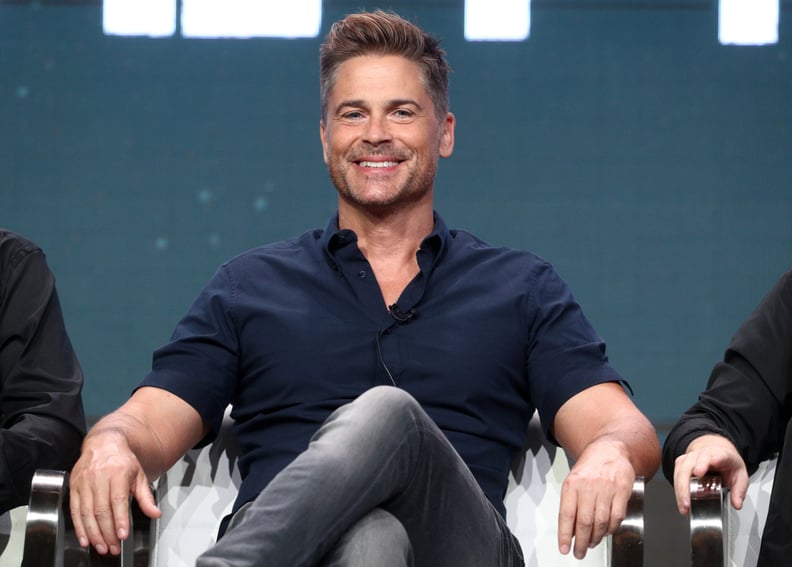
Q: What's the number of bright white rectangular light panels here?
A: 4